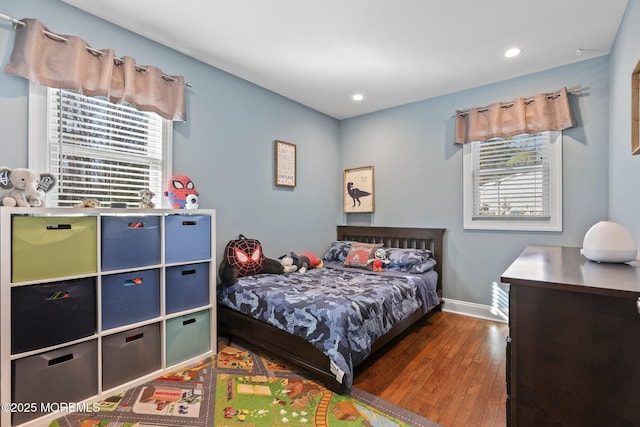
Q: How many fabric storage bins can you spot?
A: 9